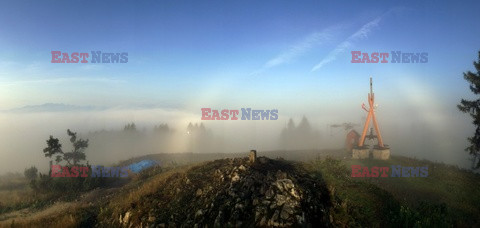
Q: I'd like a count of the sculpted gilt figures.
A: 0